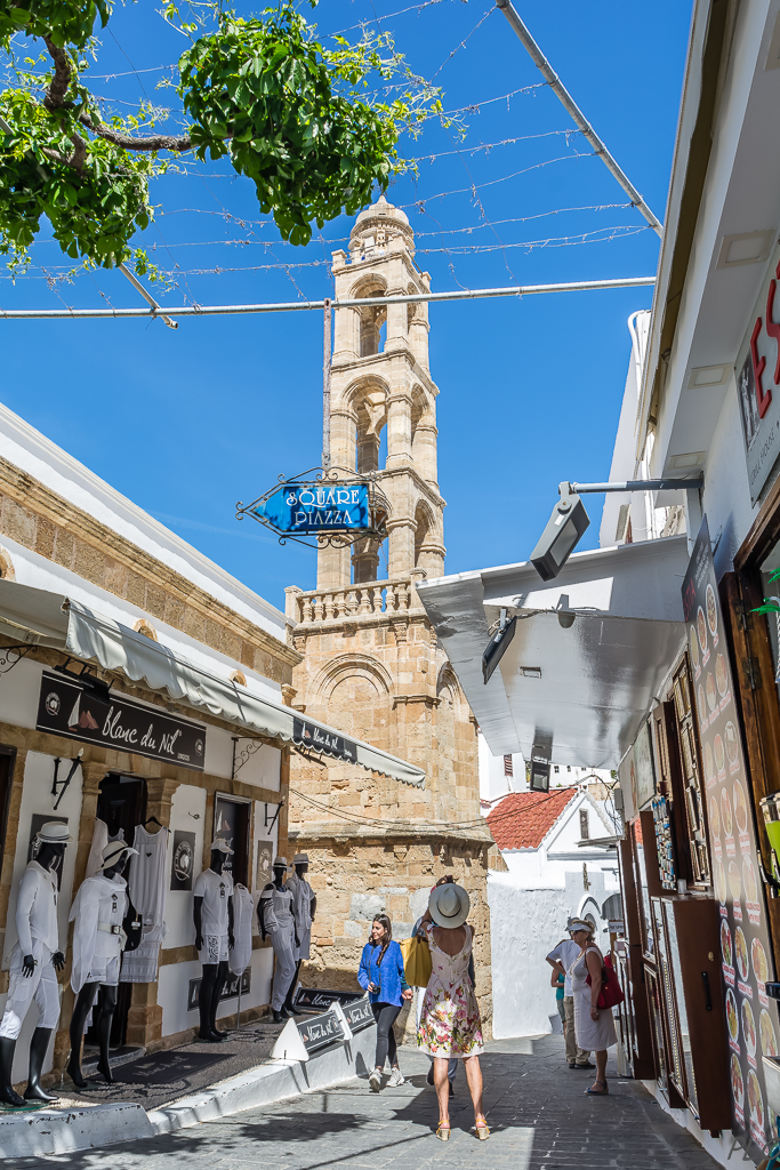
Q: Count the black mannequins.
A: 5